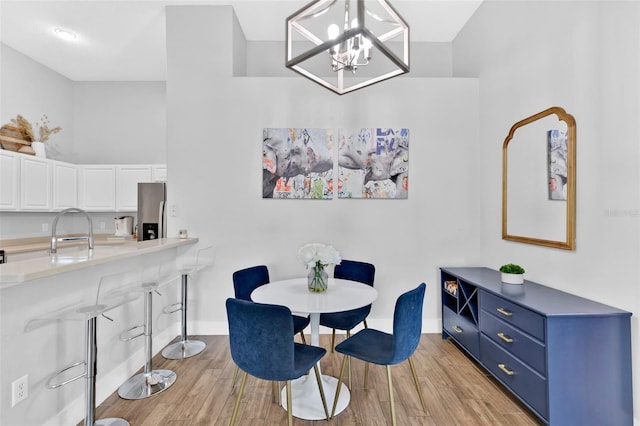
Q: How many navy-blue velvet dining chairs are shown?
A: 4